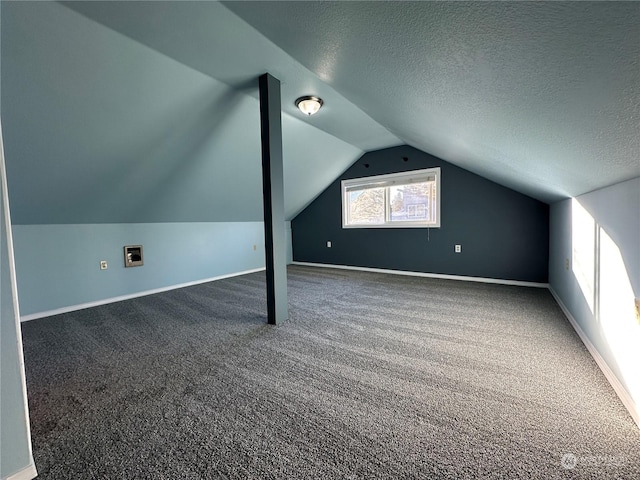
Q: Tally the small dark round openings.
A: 2